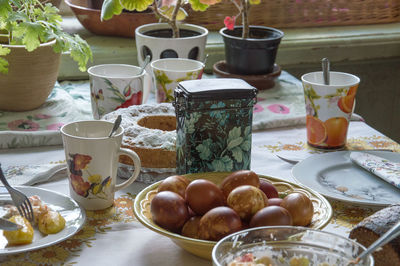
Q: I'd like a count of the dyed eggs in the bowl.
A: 11